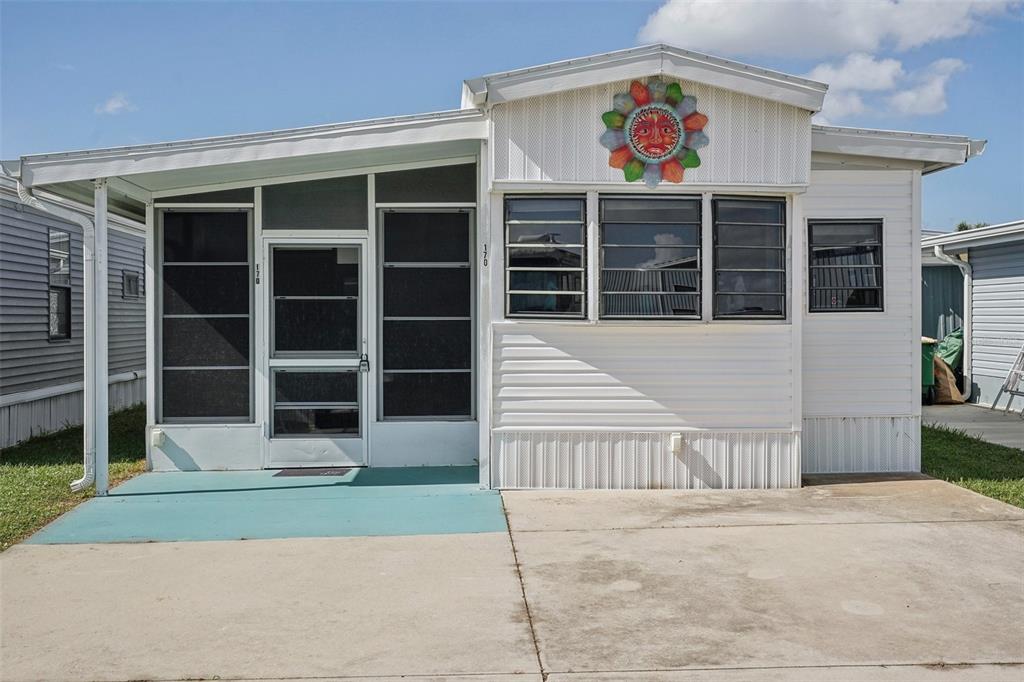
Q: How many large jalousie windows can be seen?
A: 3